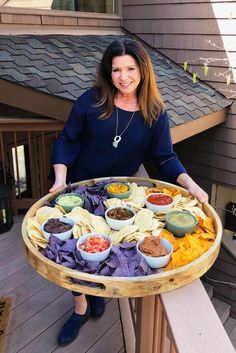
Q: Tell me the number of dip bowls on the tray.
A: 8